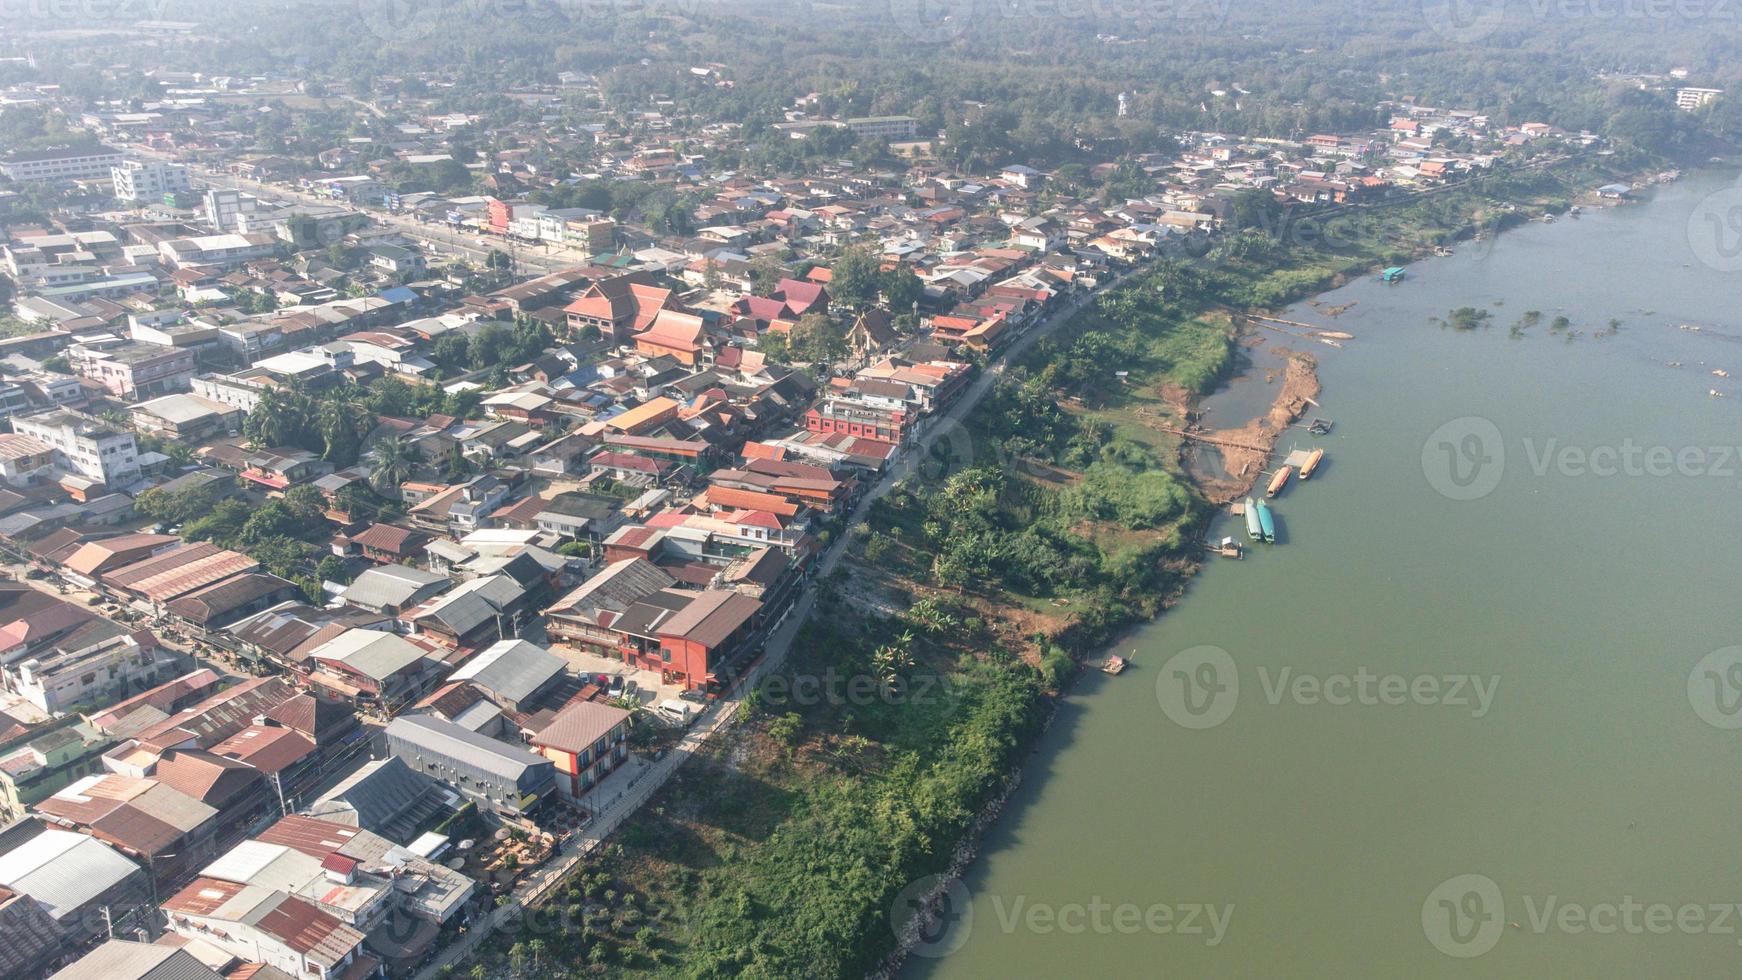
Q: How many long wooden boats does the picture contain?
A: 4